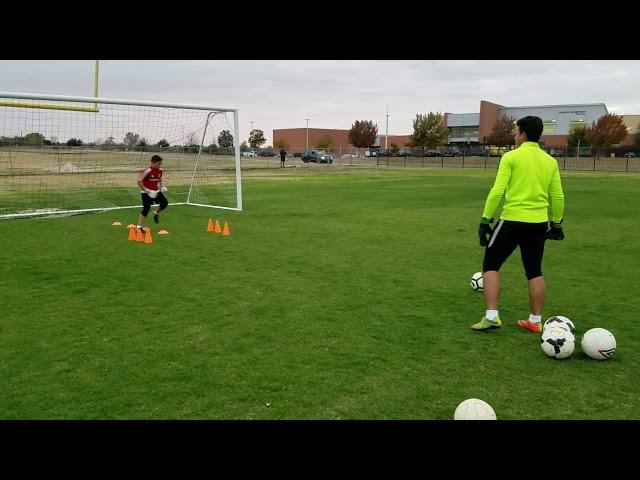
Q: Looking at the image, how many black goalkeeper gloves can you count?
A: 2